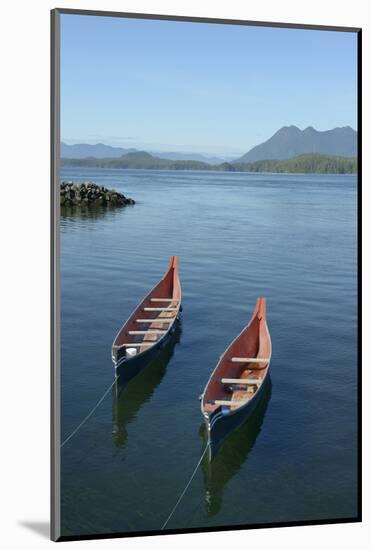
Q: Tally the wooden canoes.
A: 2